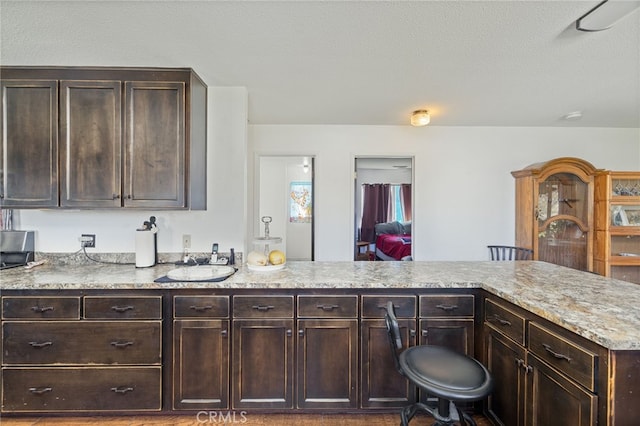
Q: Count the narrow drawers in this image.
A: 9